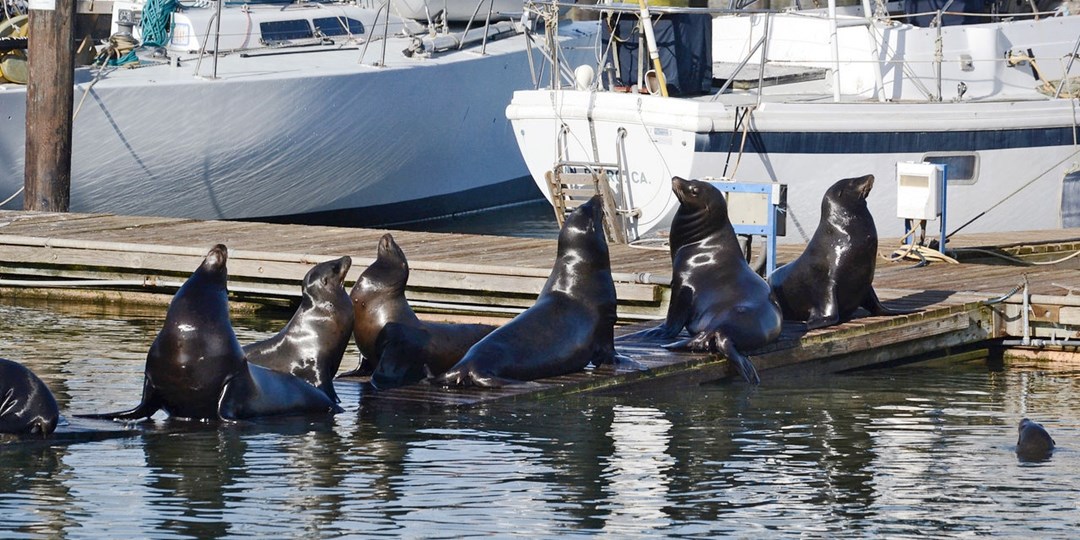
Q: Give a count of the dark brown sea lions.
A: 8